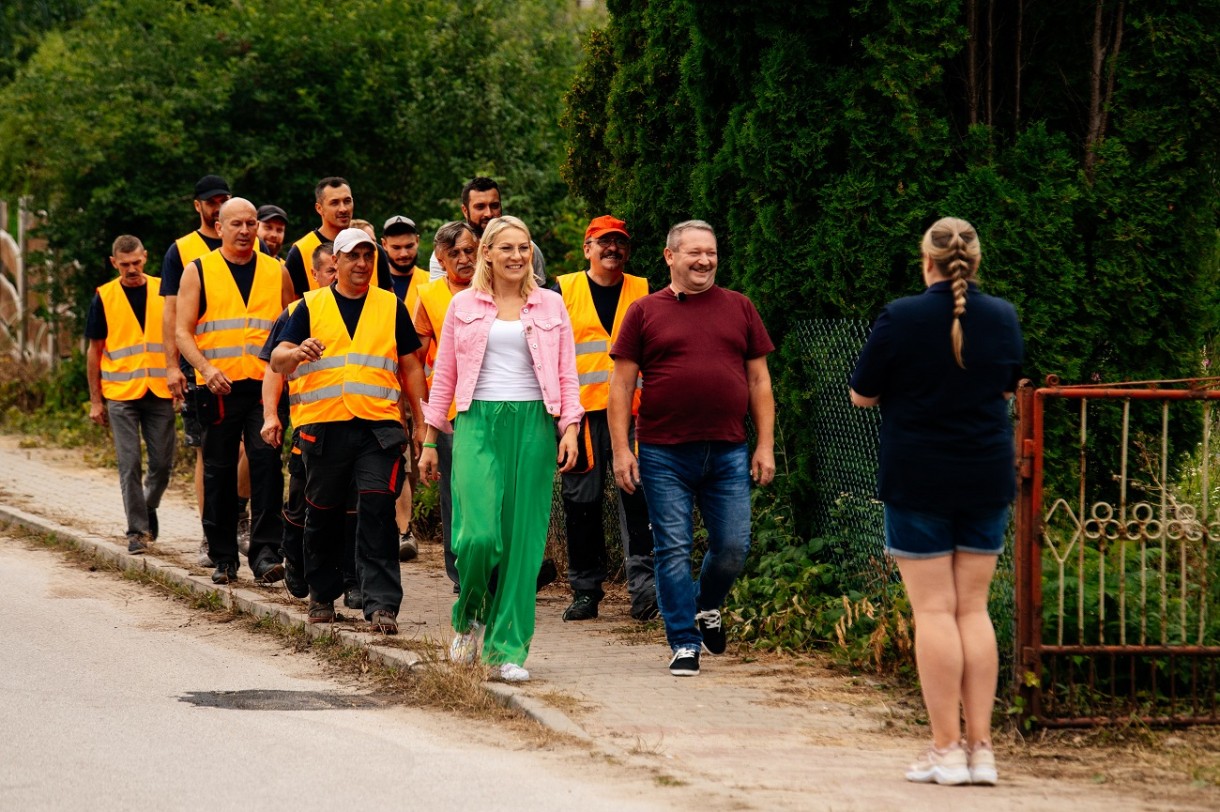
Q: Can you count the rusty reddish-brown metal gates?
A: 1